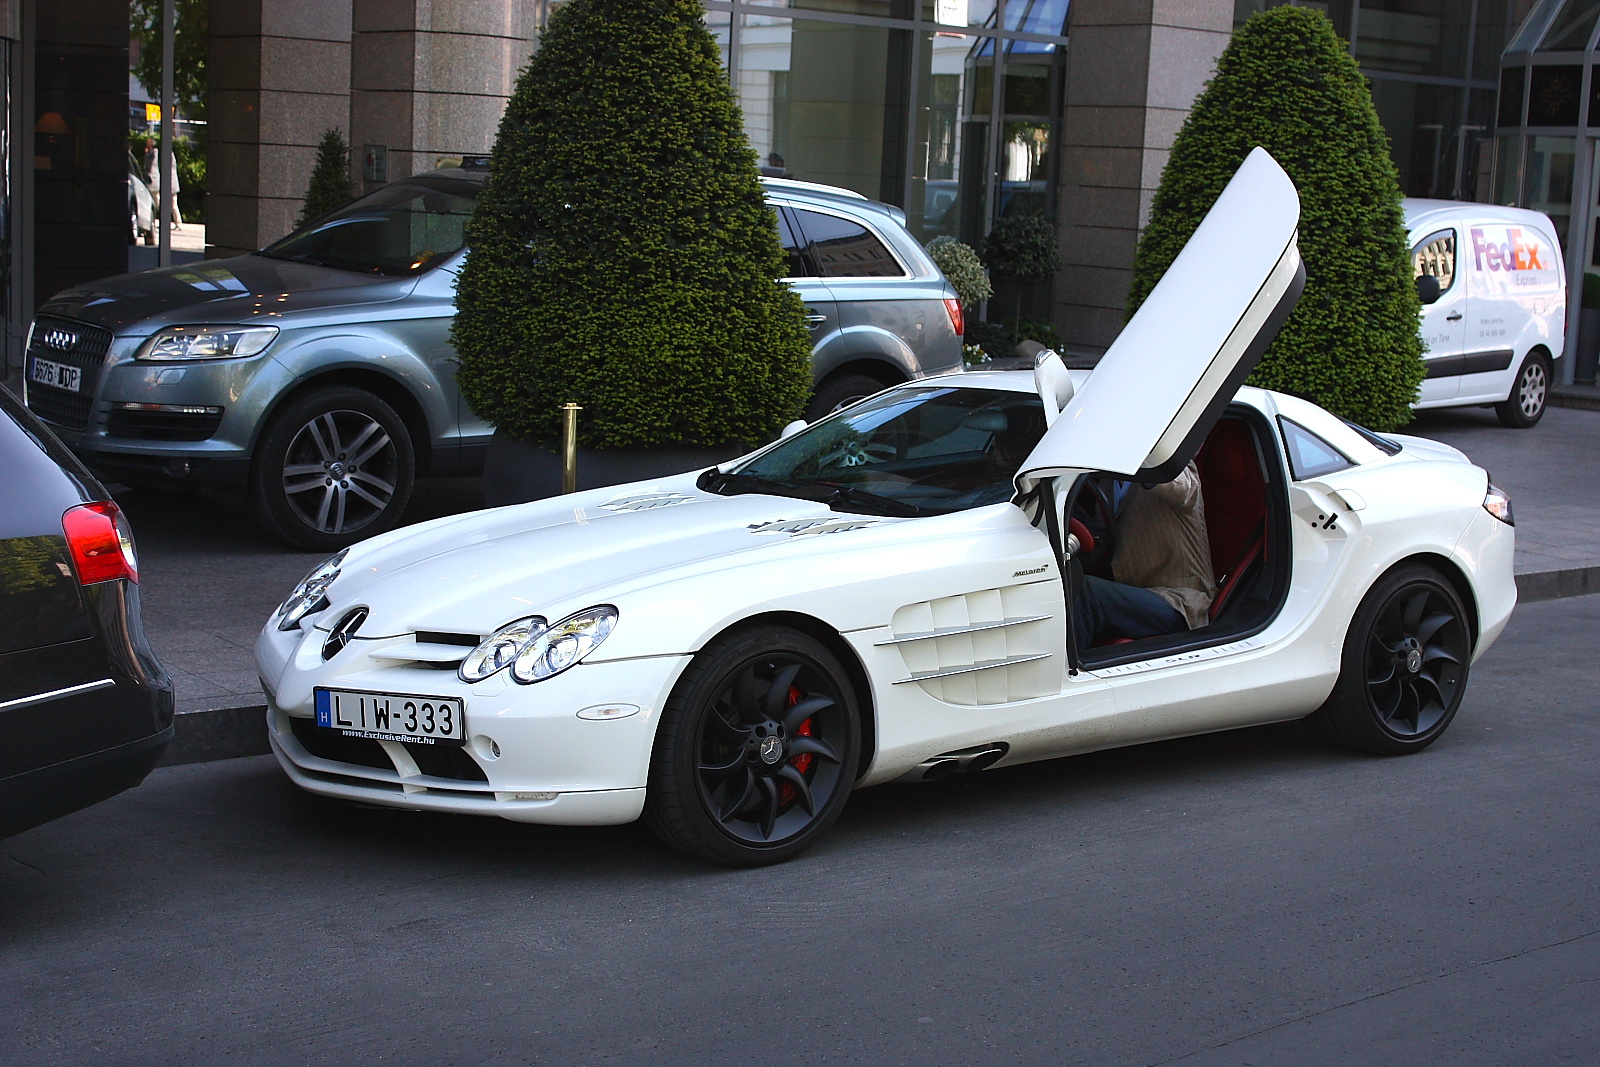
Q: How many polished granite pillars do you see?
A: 3